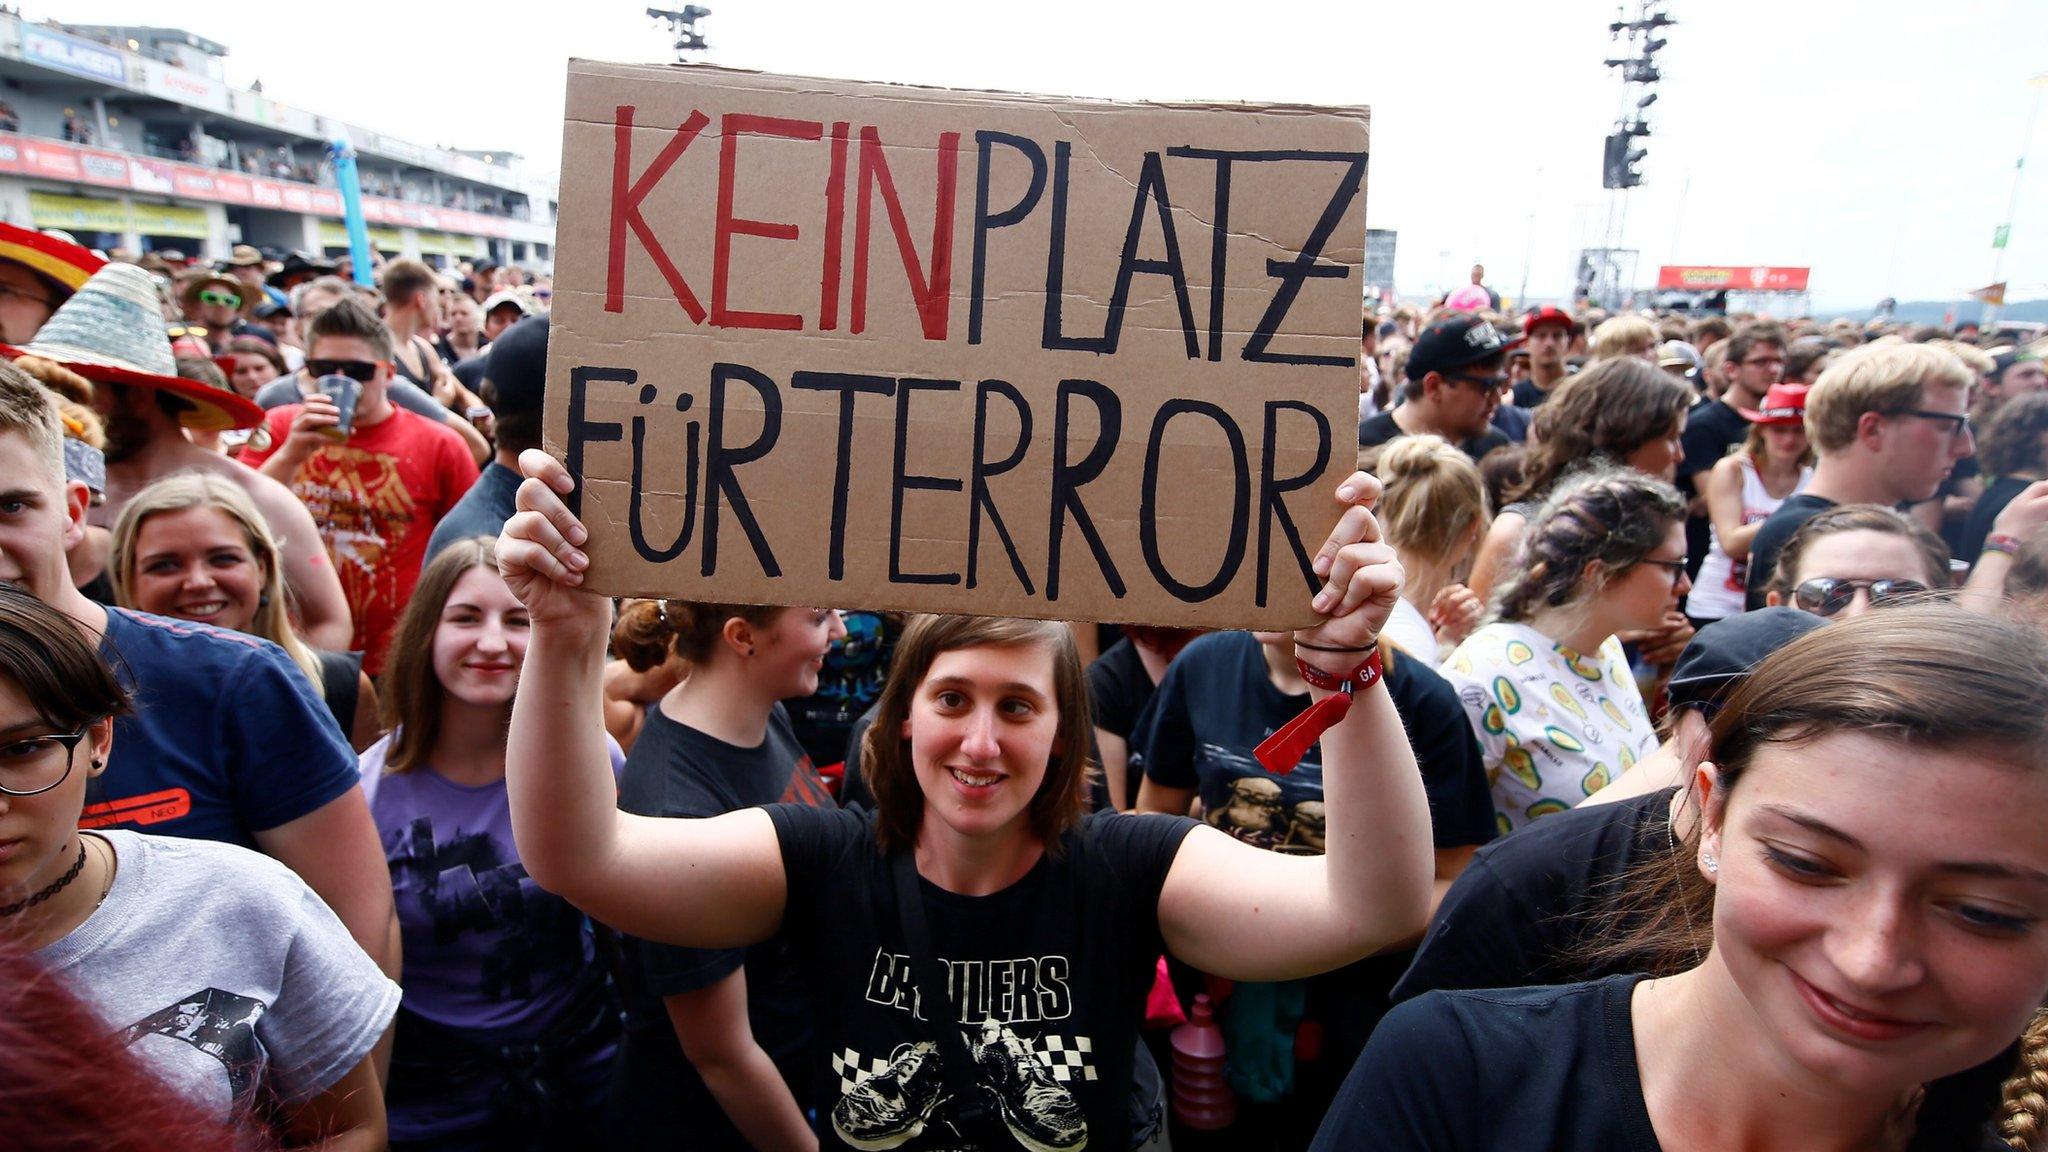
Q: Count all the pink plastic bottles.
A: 1